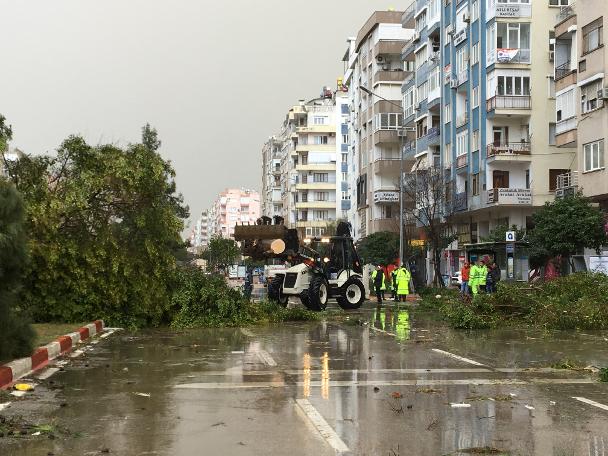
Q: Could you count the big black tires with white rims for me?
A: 2